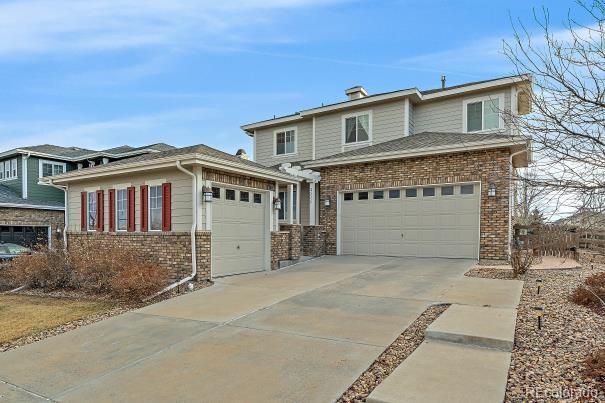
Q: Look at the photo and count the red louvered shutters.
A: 6